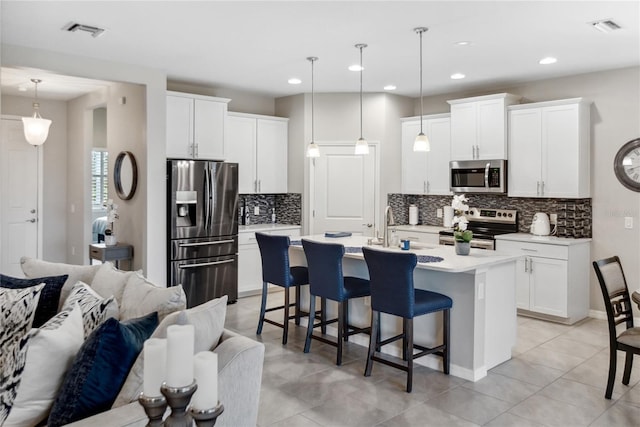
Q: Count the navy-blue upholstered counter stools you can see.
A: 3